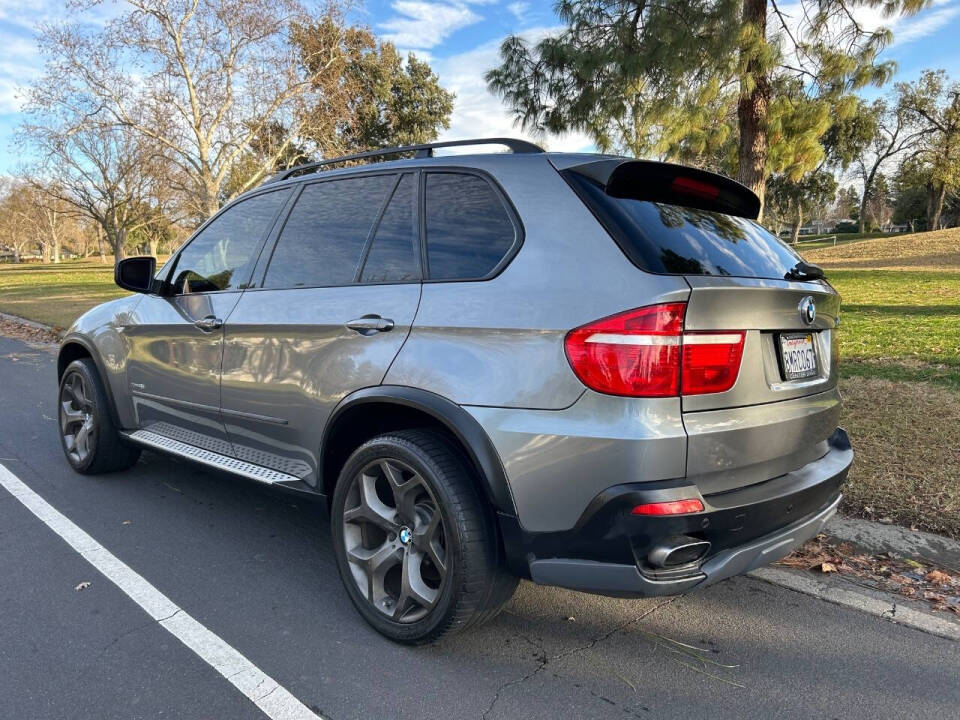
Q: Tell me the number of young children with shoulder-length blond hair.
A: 0